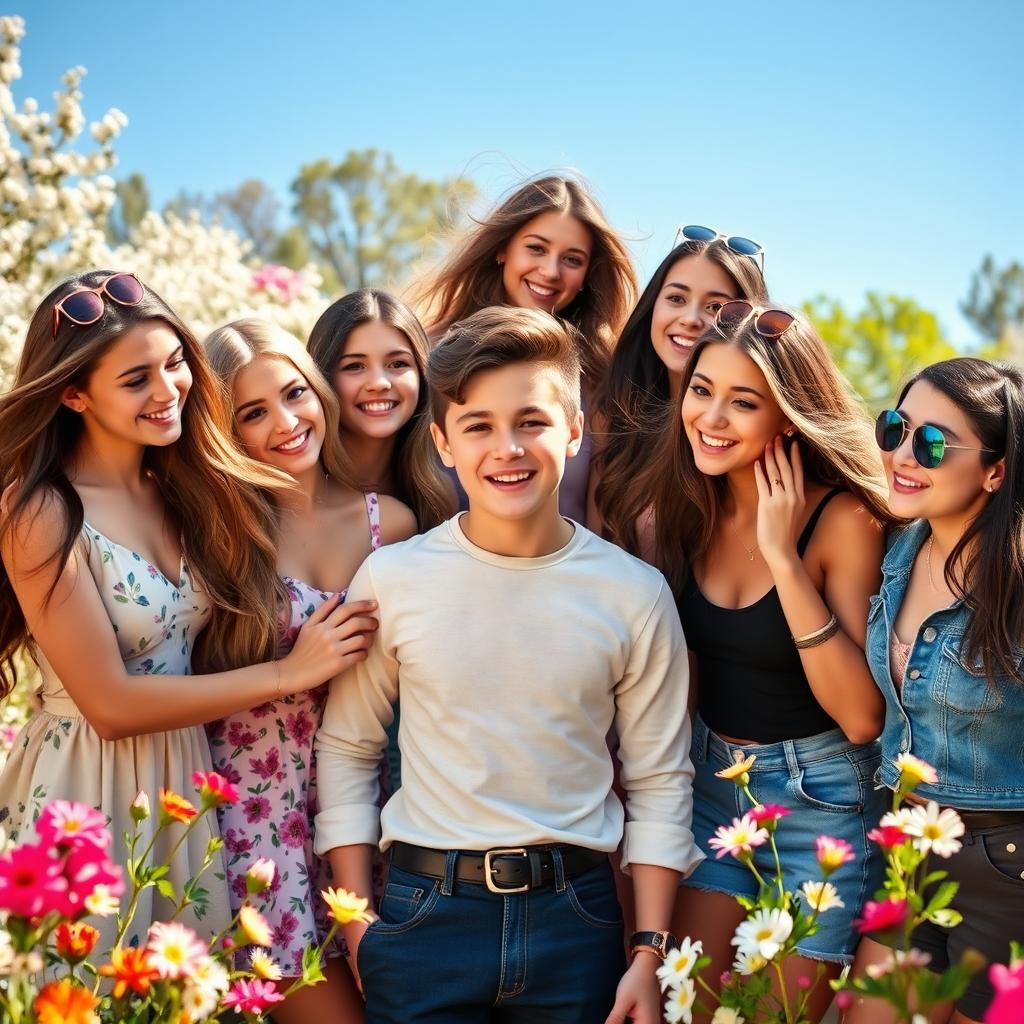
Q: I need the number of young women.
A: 7